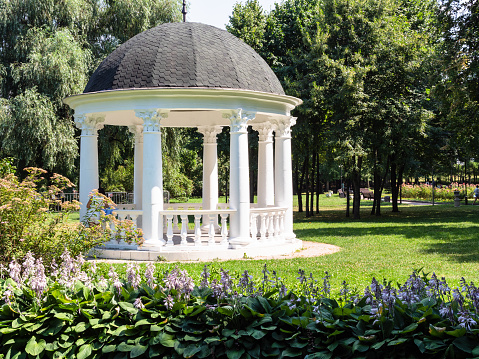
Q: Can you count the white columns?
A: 7